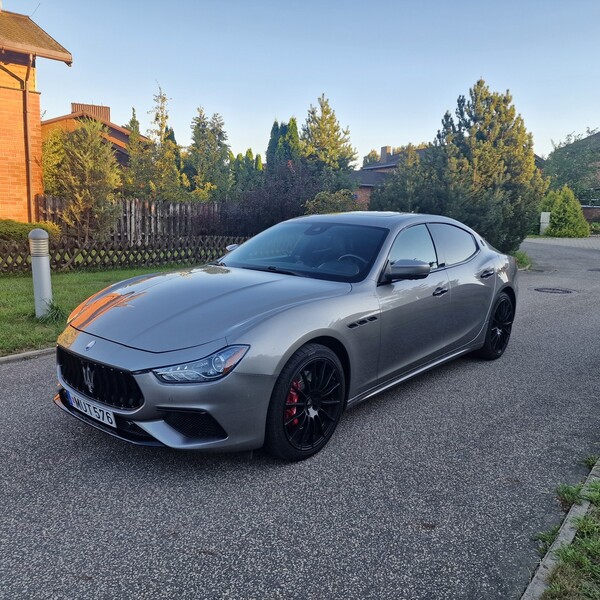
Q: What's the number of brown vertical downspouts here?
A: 1